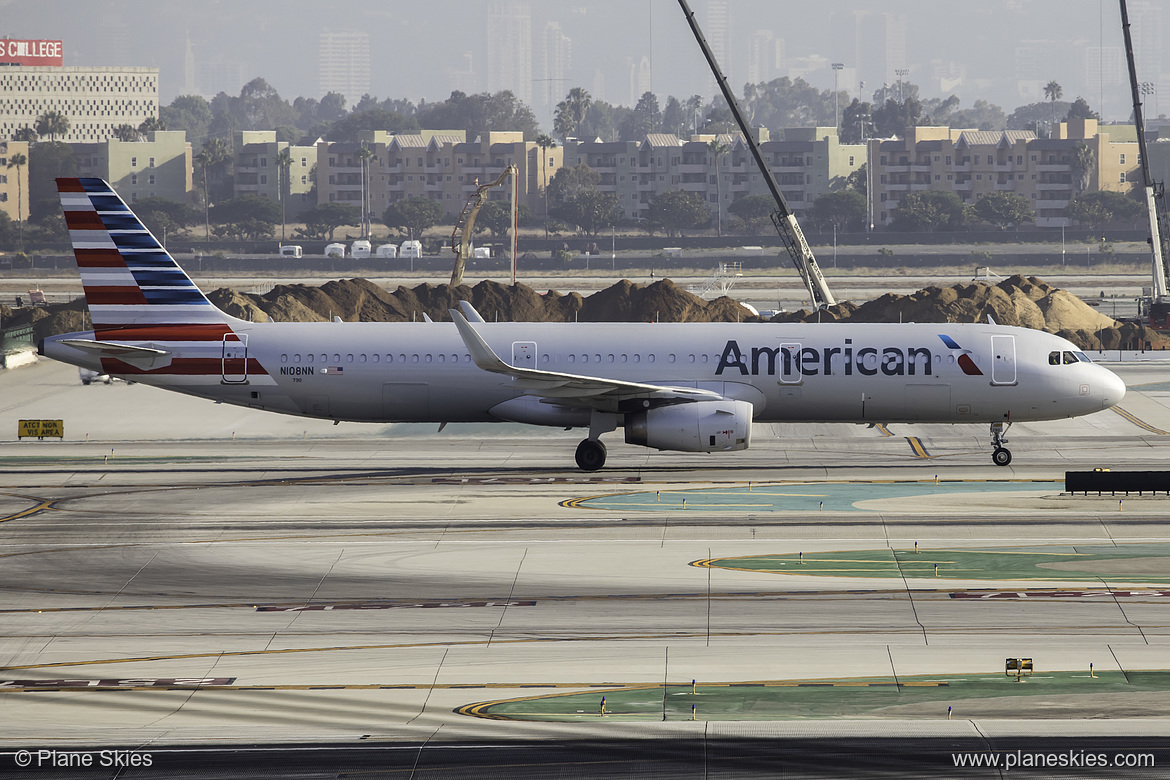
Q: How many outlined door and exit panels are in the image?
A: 4